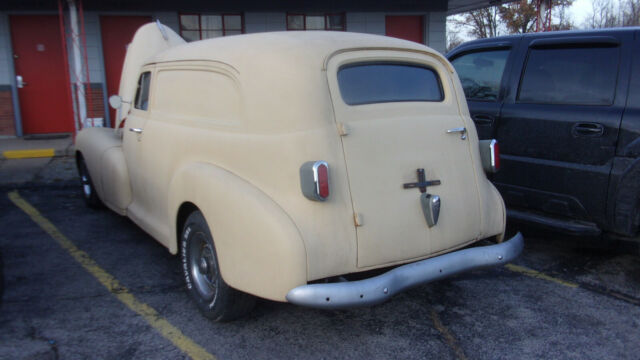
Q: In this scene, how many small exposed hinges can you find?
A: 2